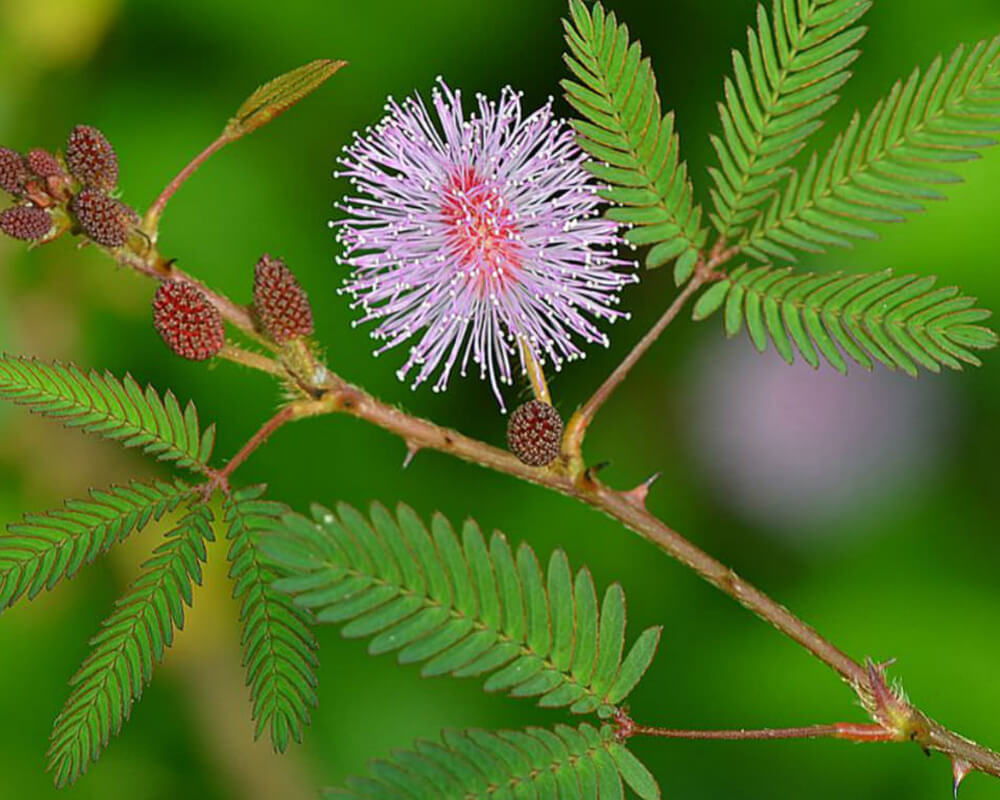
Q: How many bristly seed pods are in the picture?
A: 8